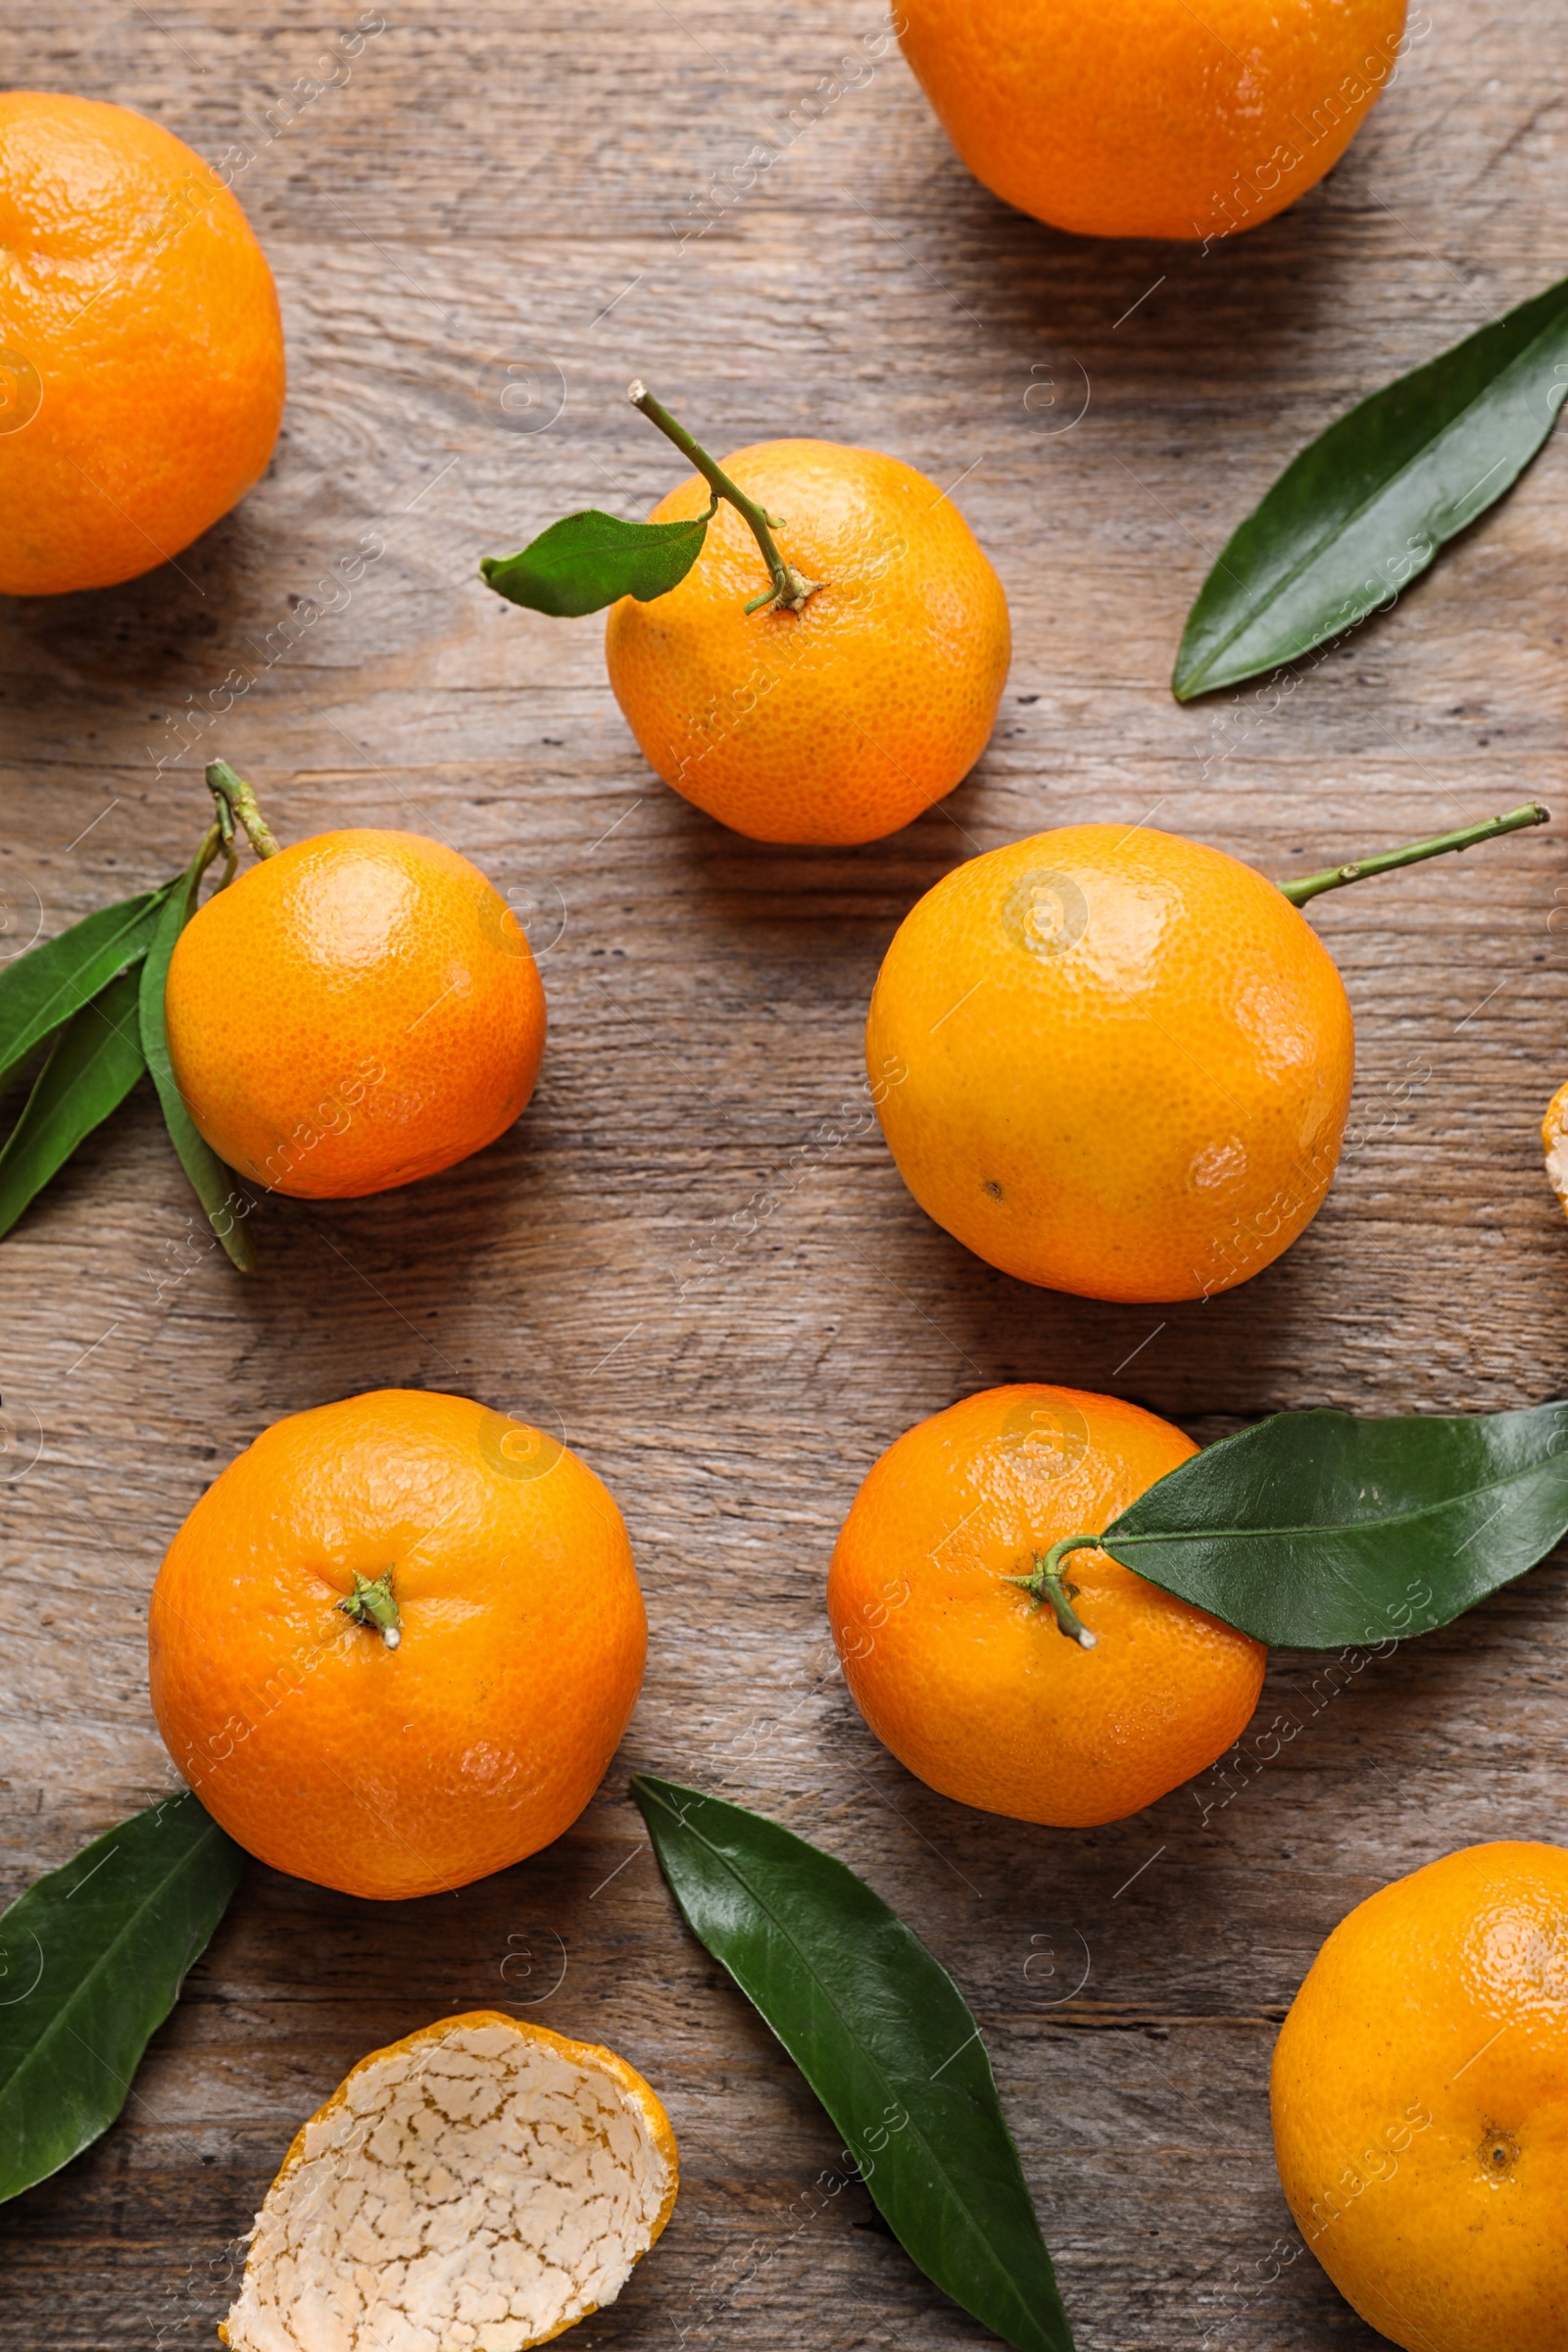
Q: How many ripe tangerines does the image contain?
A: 8